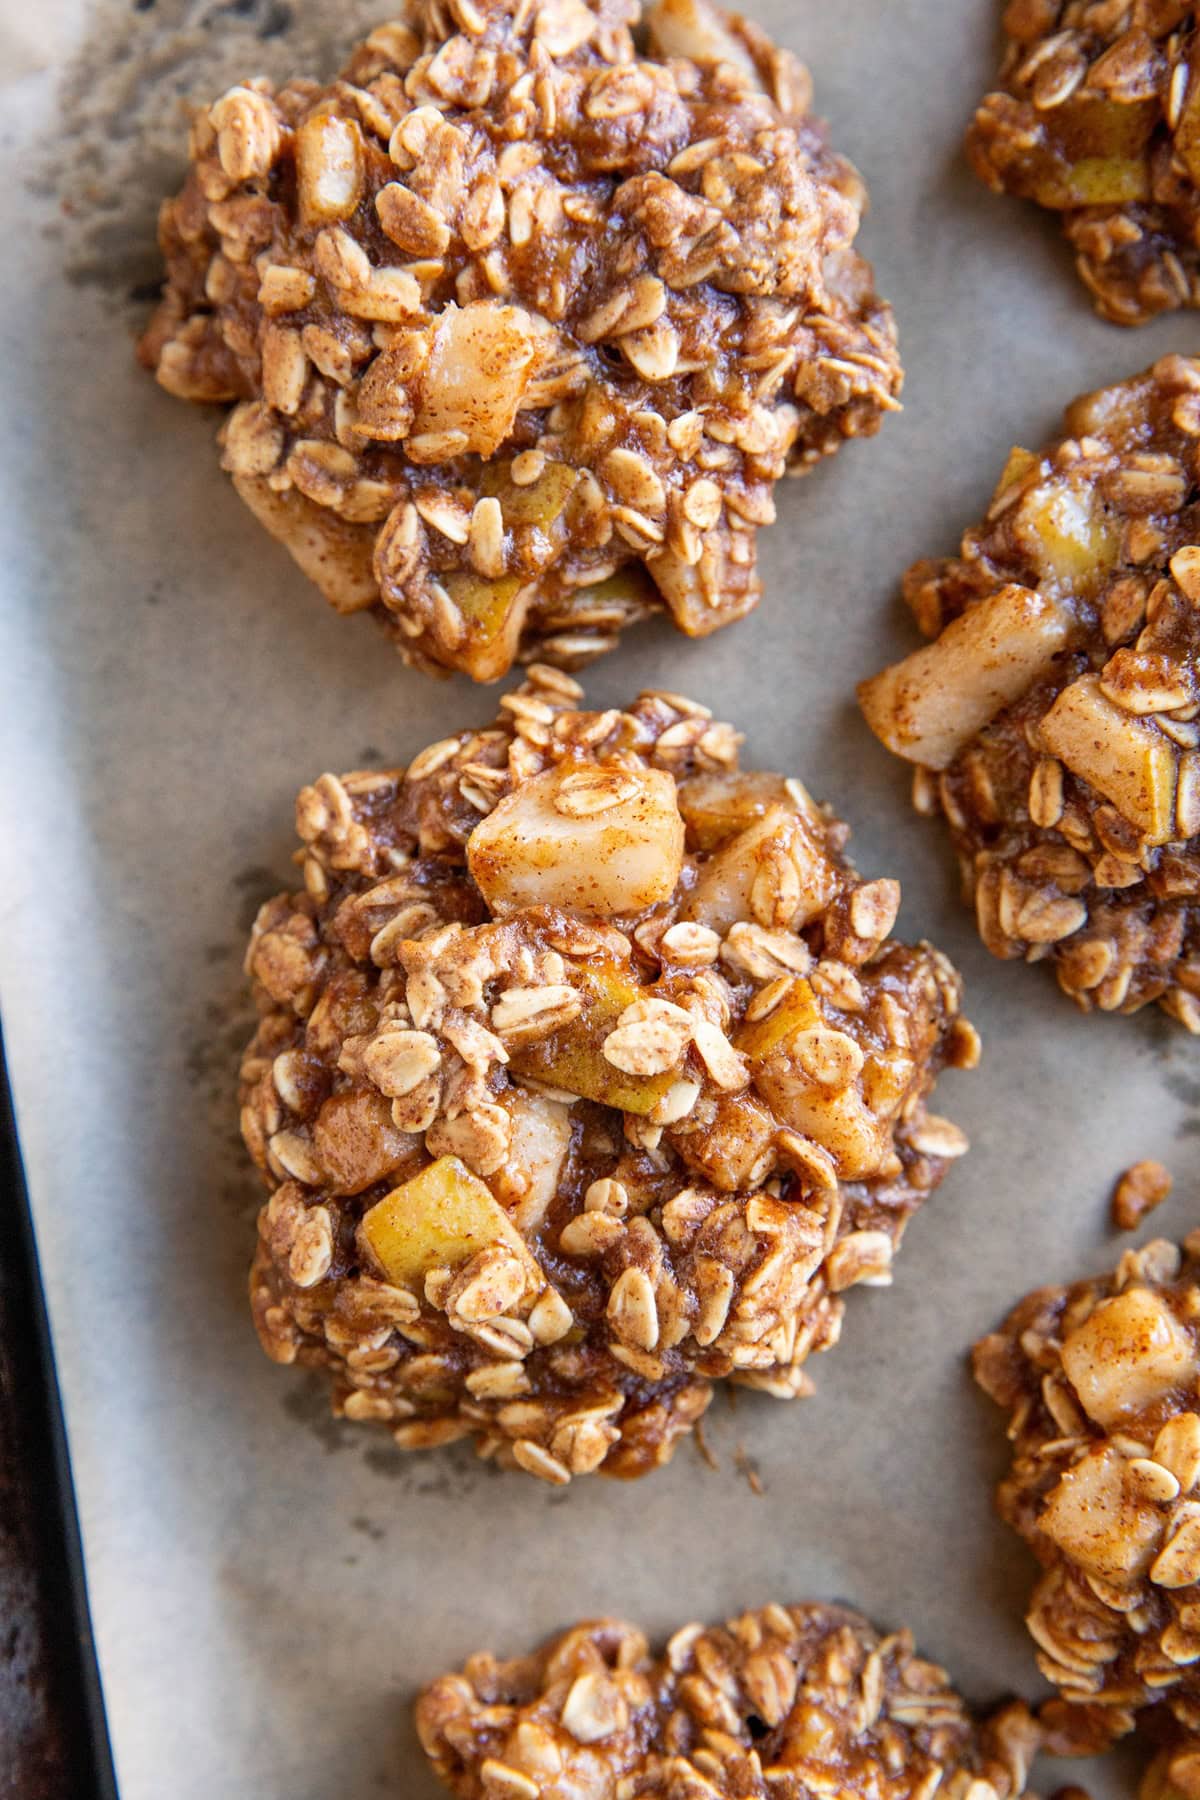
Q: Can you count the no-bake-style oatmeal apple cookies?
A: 6